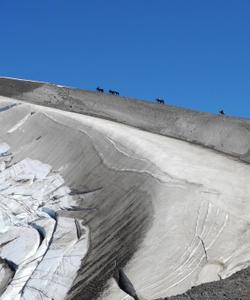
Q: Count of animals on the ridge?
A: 5